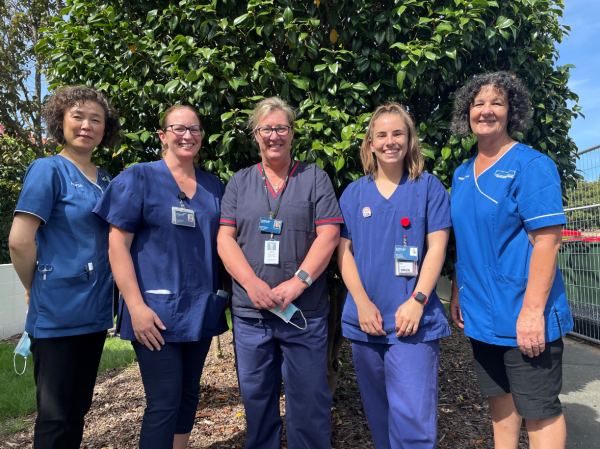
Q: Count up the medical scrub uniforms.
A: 5